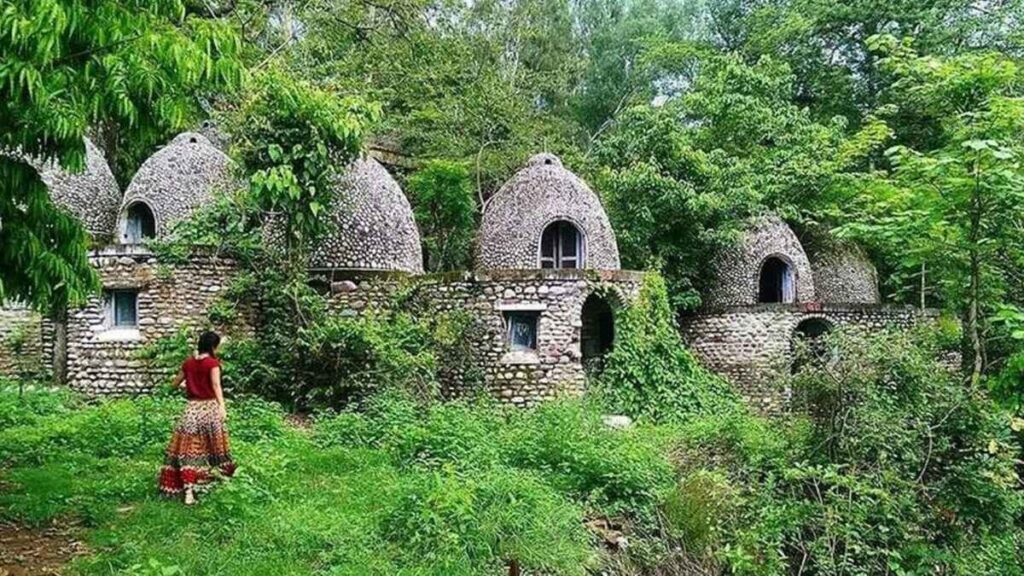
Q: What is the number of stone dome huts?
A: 6